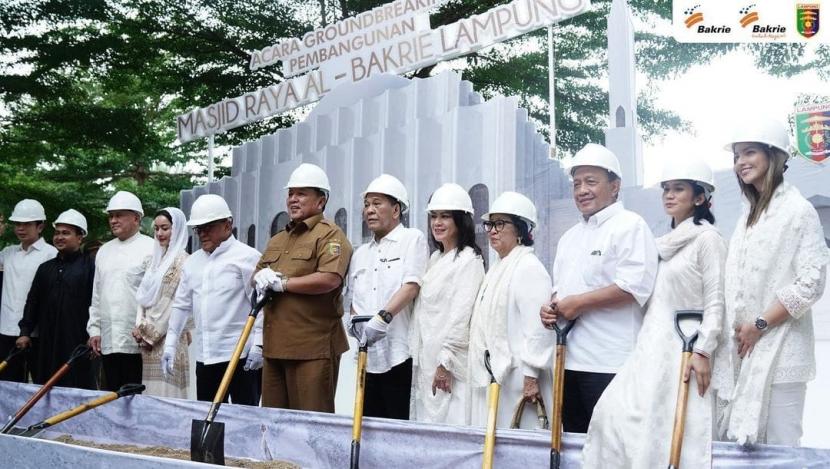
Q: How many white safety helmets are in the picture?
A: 11